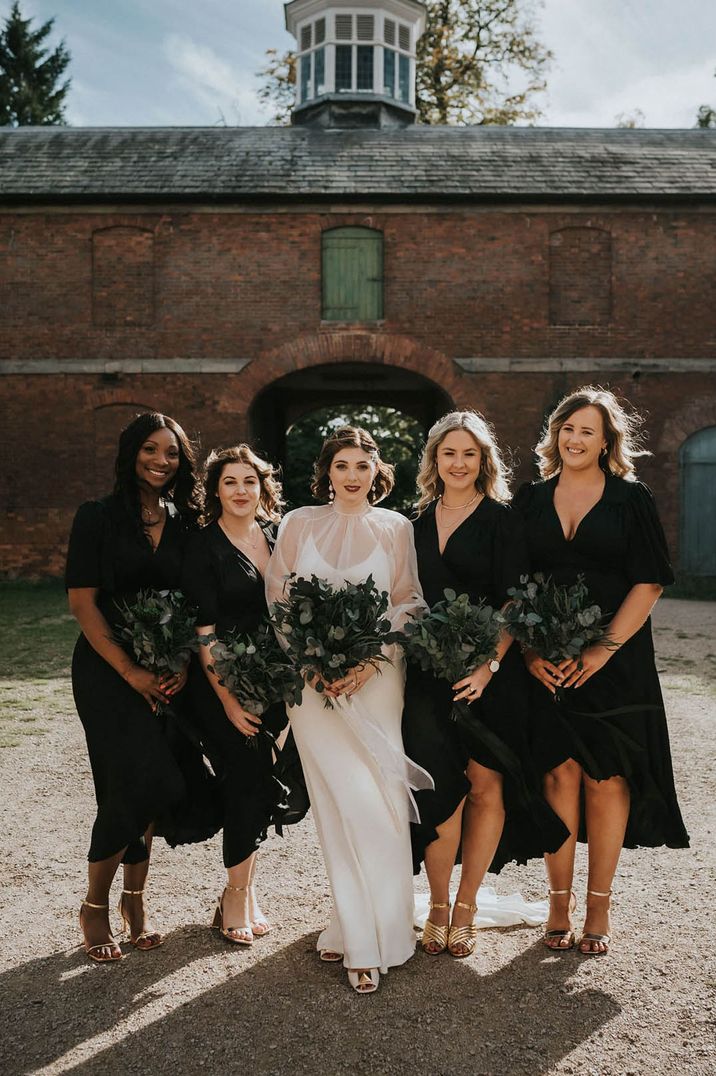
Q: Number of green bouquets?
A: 5